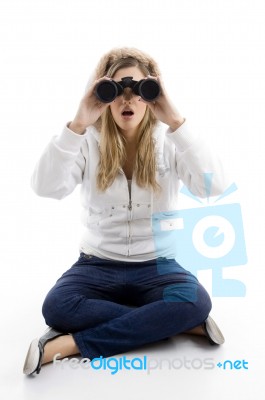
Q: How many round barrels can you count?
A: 2